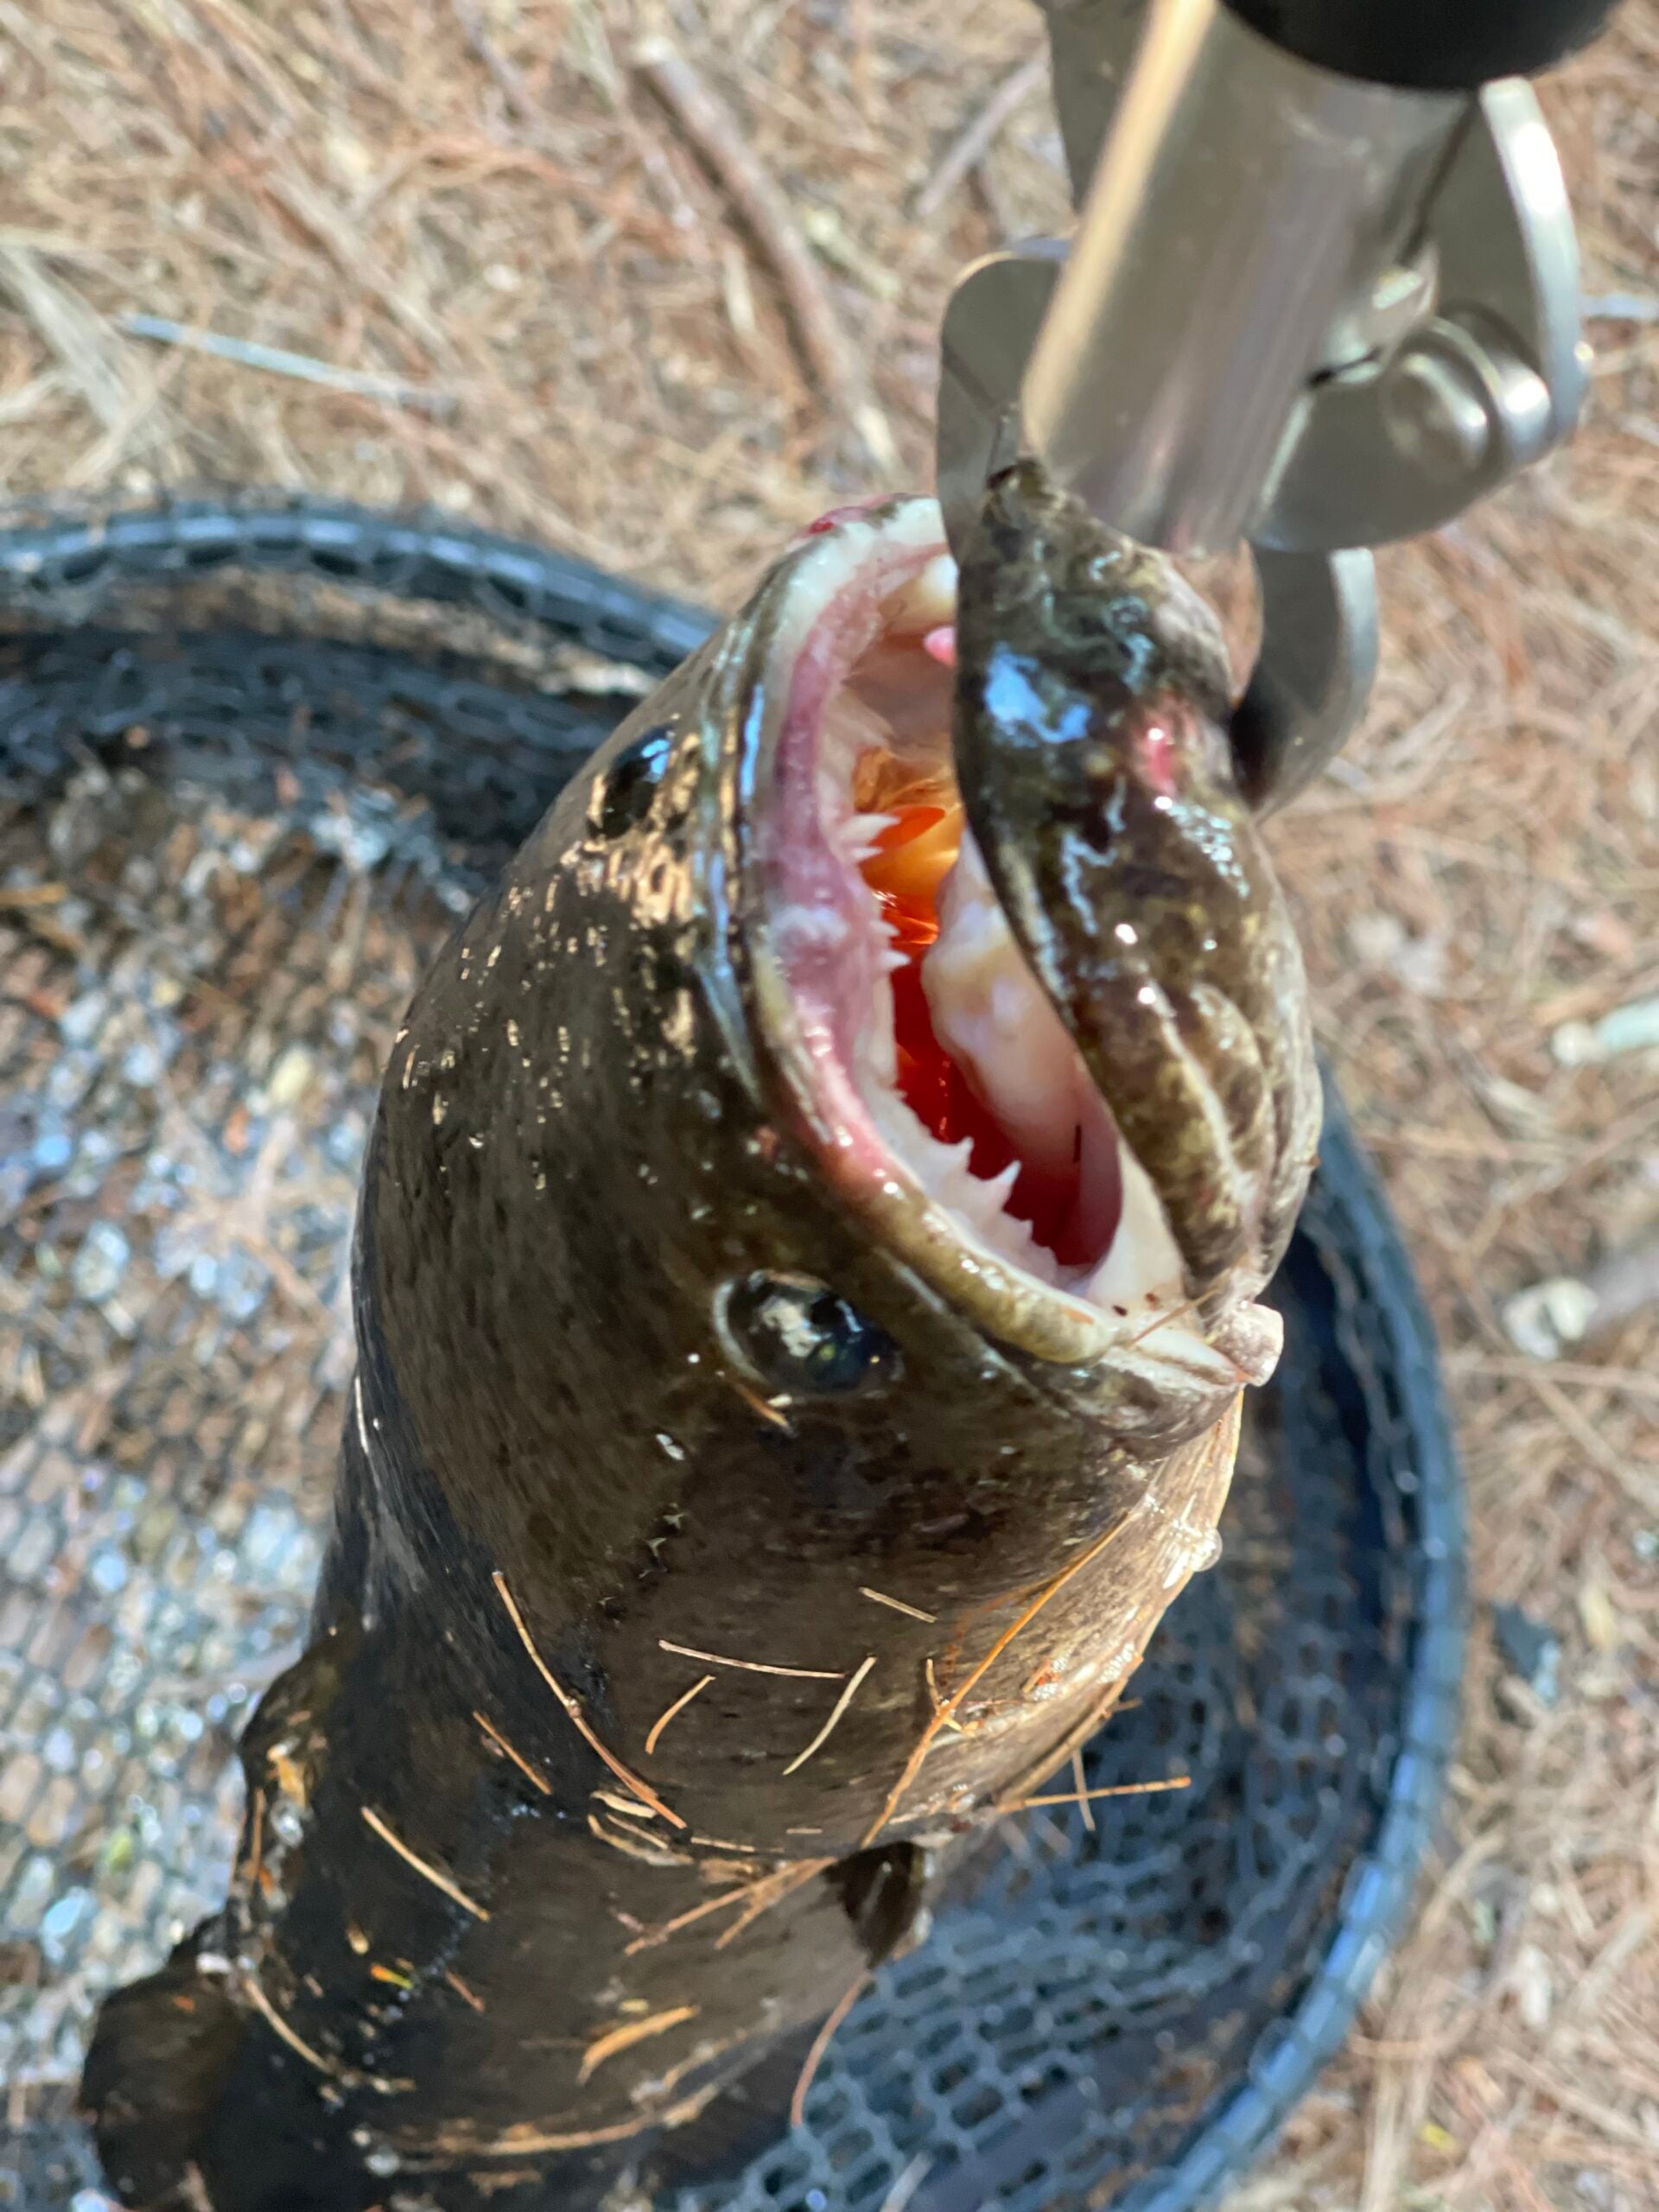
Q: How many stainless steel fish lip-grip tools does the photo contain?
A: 1